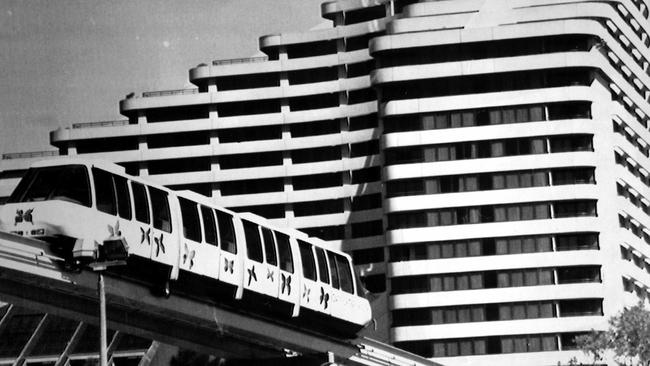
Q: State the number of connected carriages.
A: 4